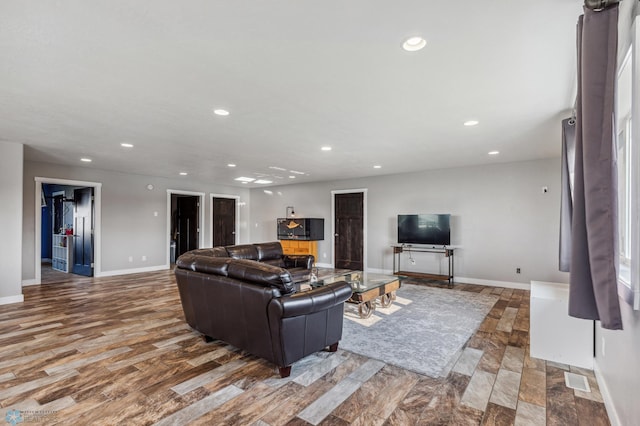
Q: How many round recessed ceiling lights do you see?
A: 12